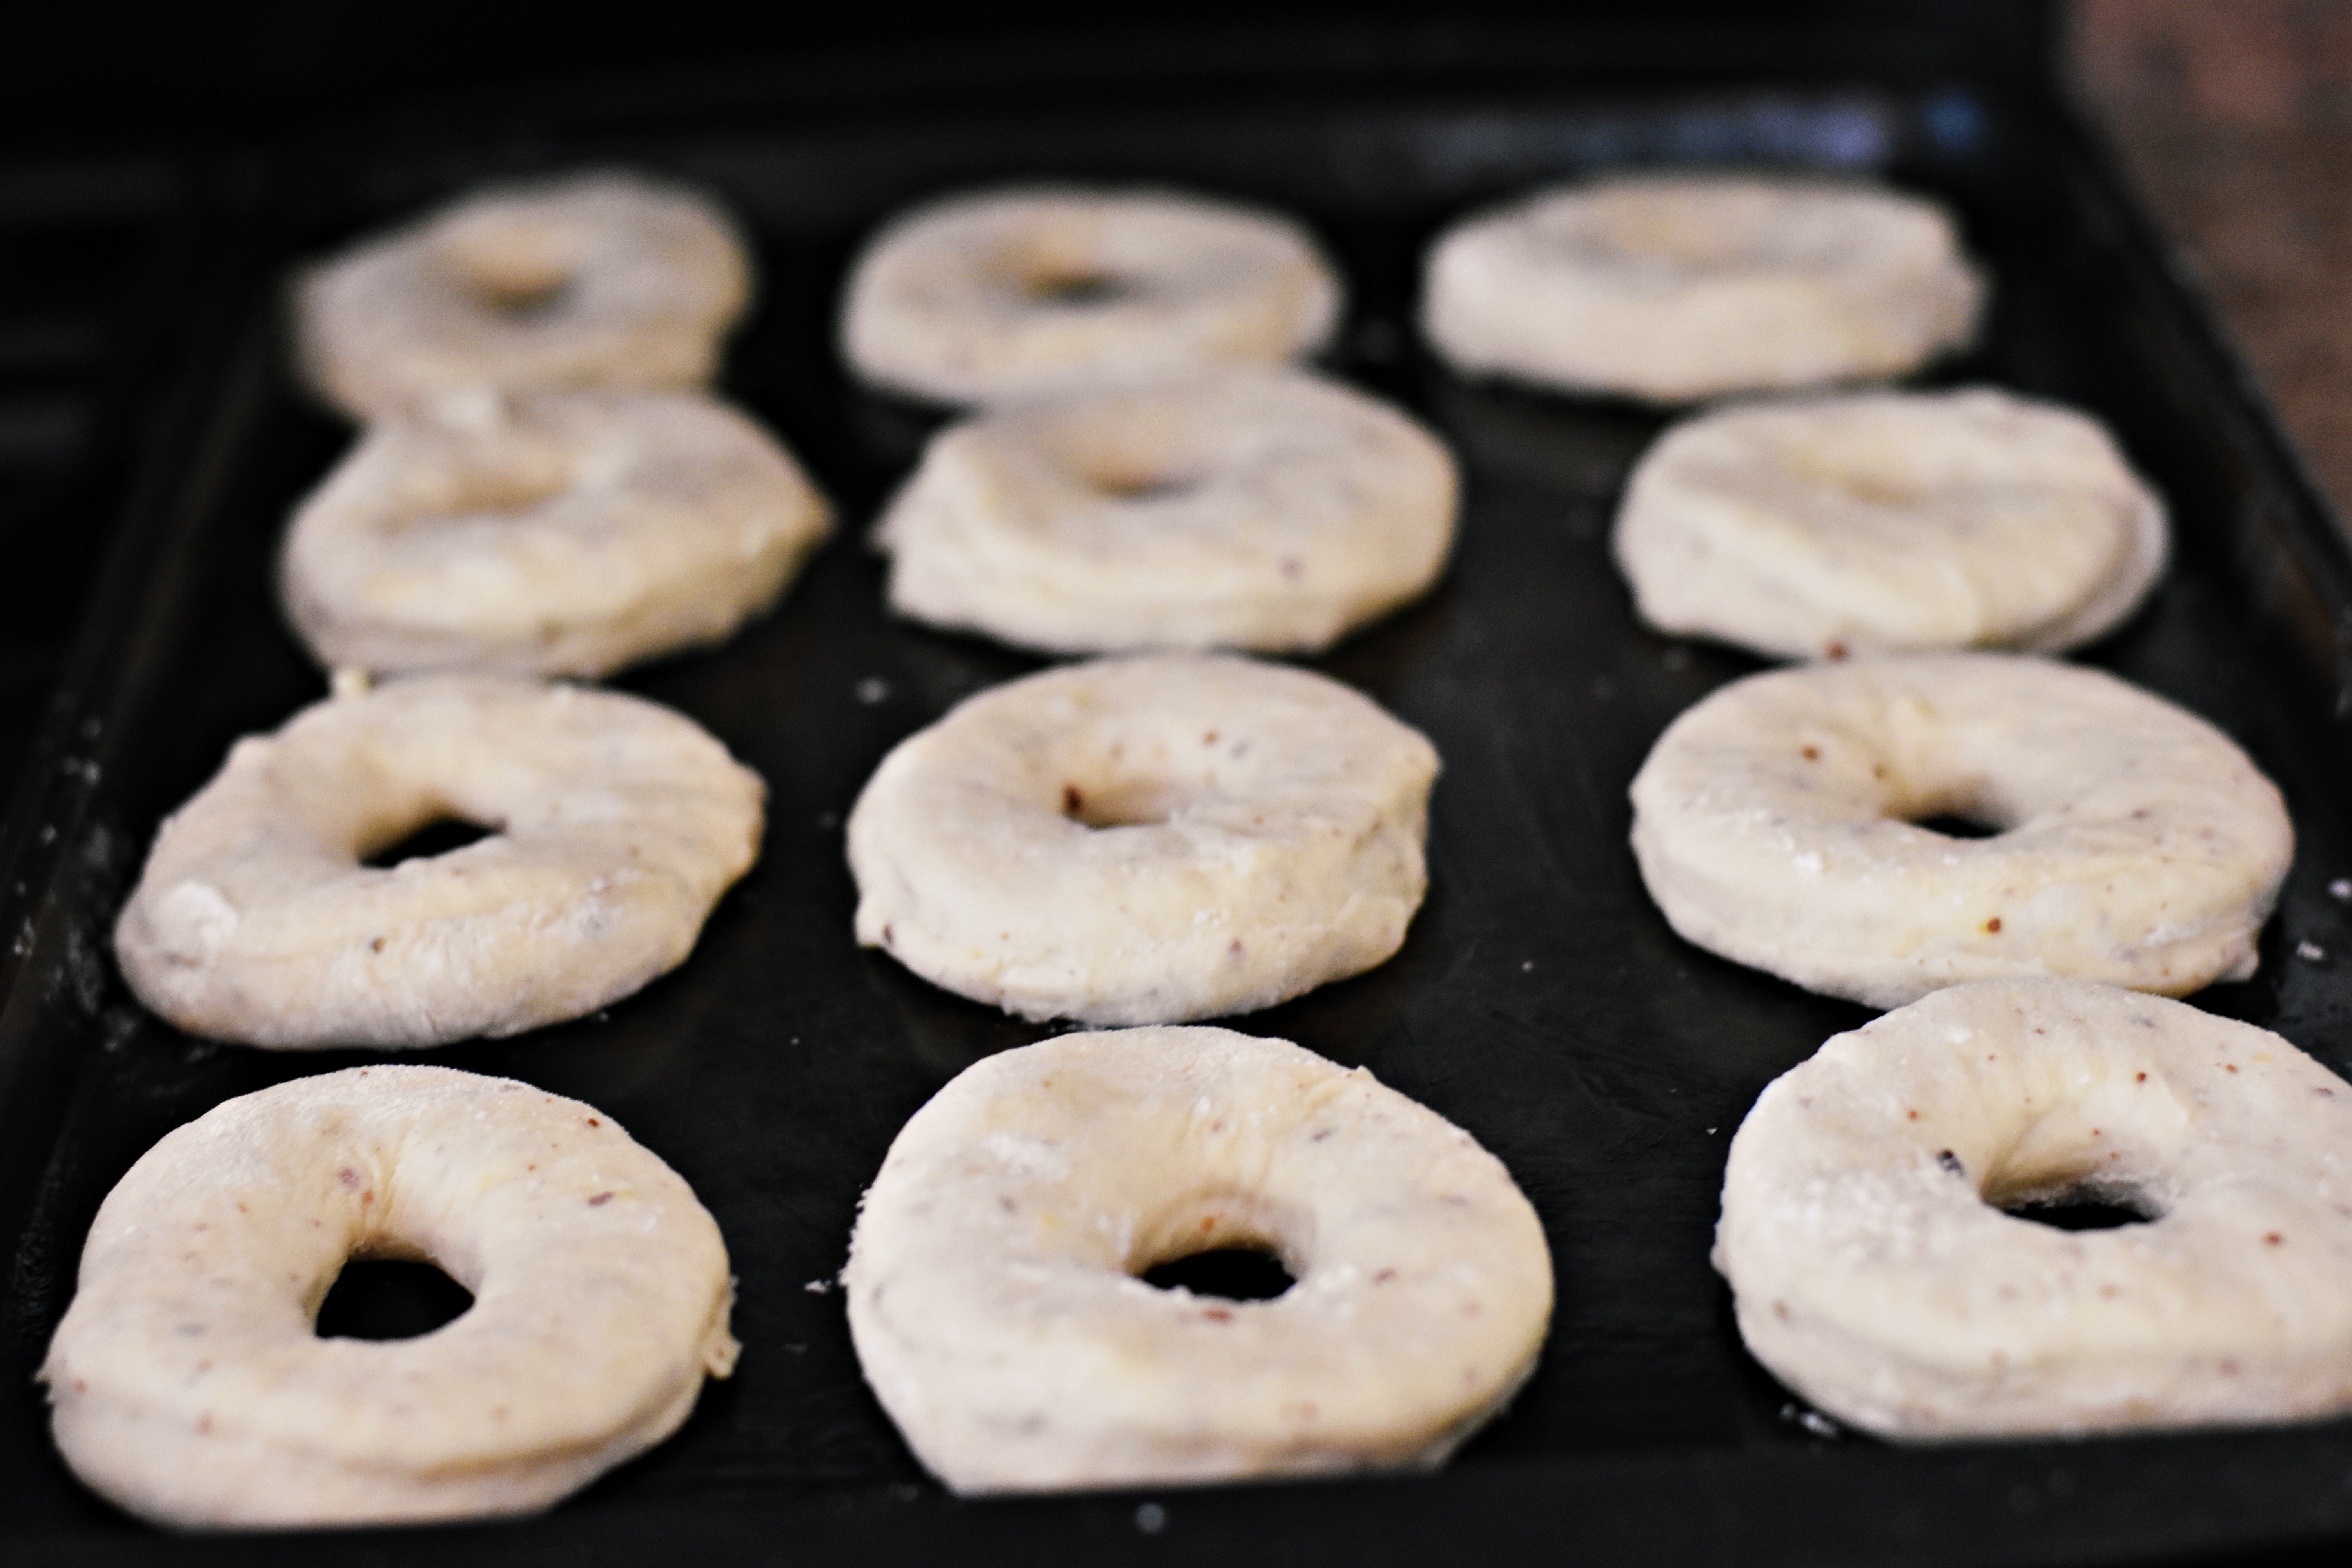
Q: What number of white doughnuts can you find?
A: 12